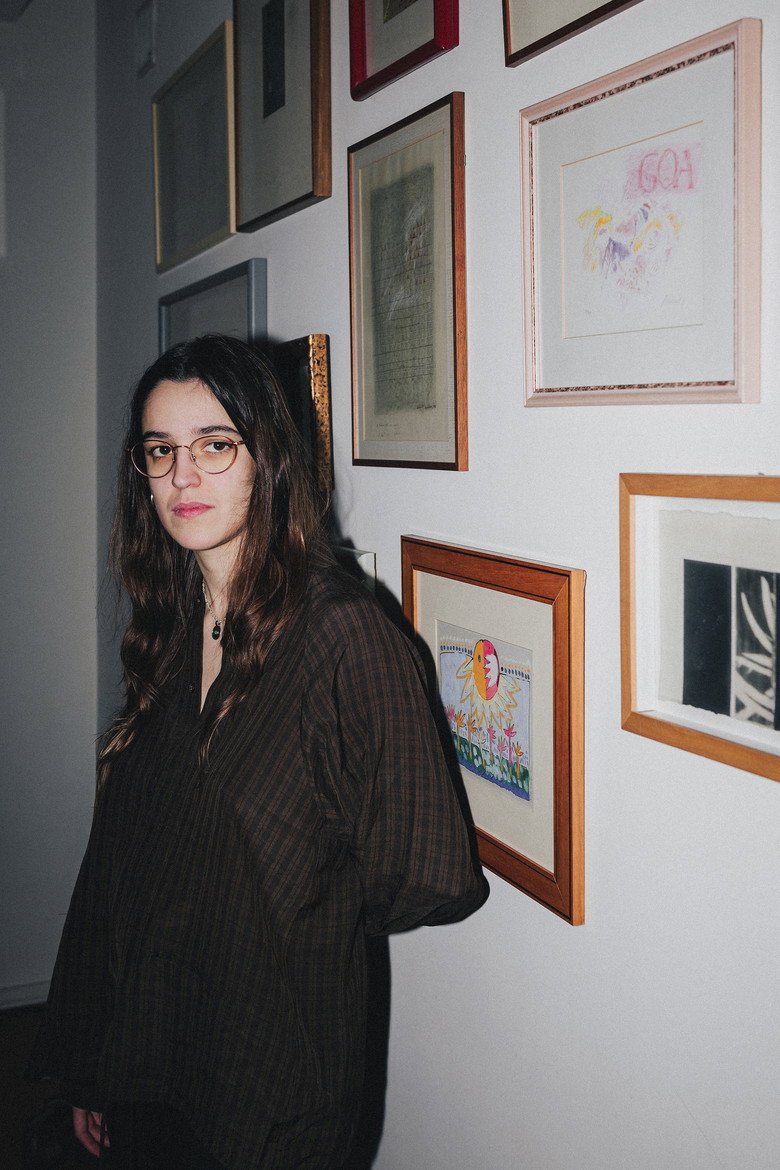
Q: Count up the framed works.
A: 11